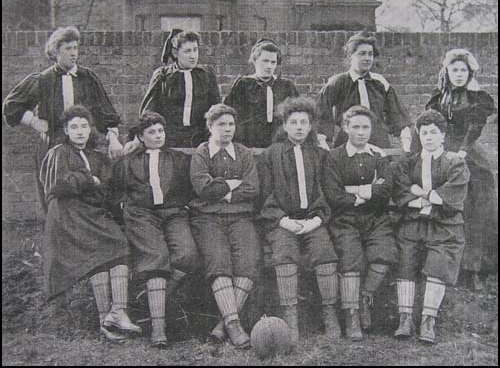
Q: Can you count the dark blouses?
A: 11